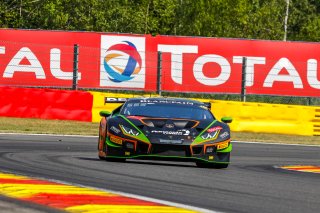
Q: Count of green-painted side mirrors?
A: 2